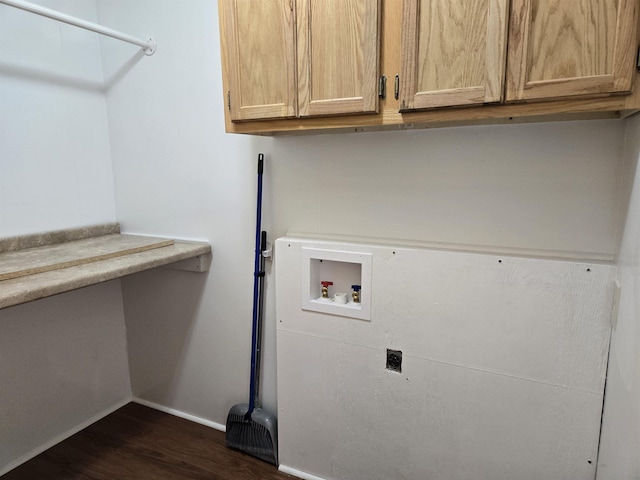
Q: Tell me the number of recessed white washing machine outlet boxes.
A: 1